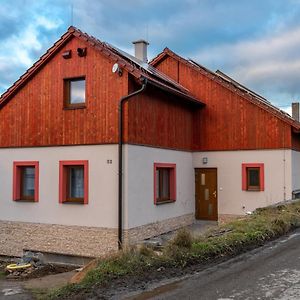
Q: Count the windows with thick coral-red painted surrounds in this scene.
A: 4